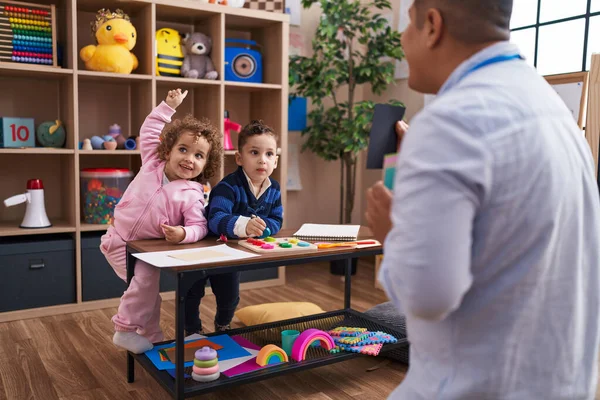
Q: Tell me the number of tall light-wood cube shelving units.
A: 1